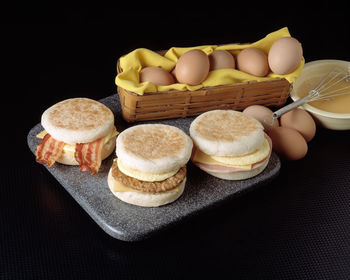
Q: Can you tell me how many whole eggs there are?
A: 8